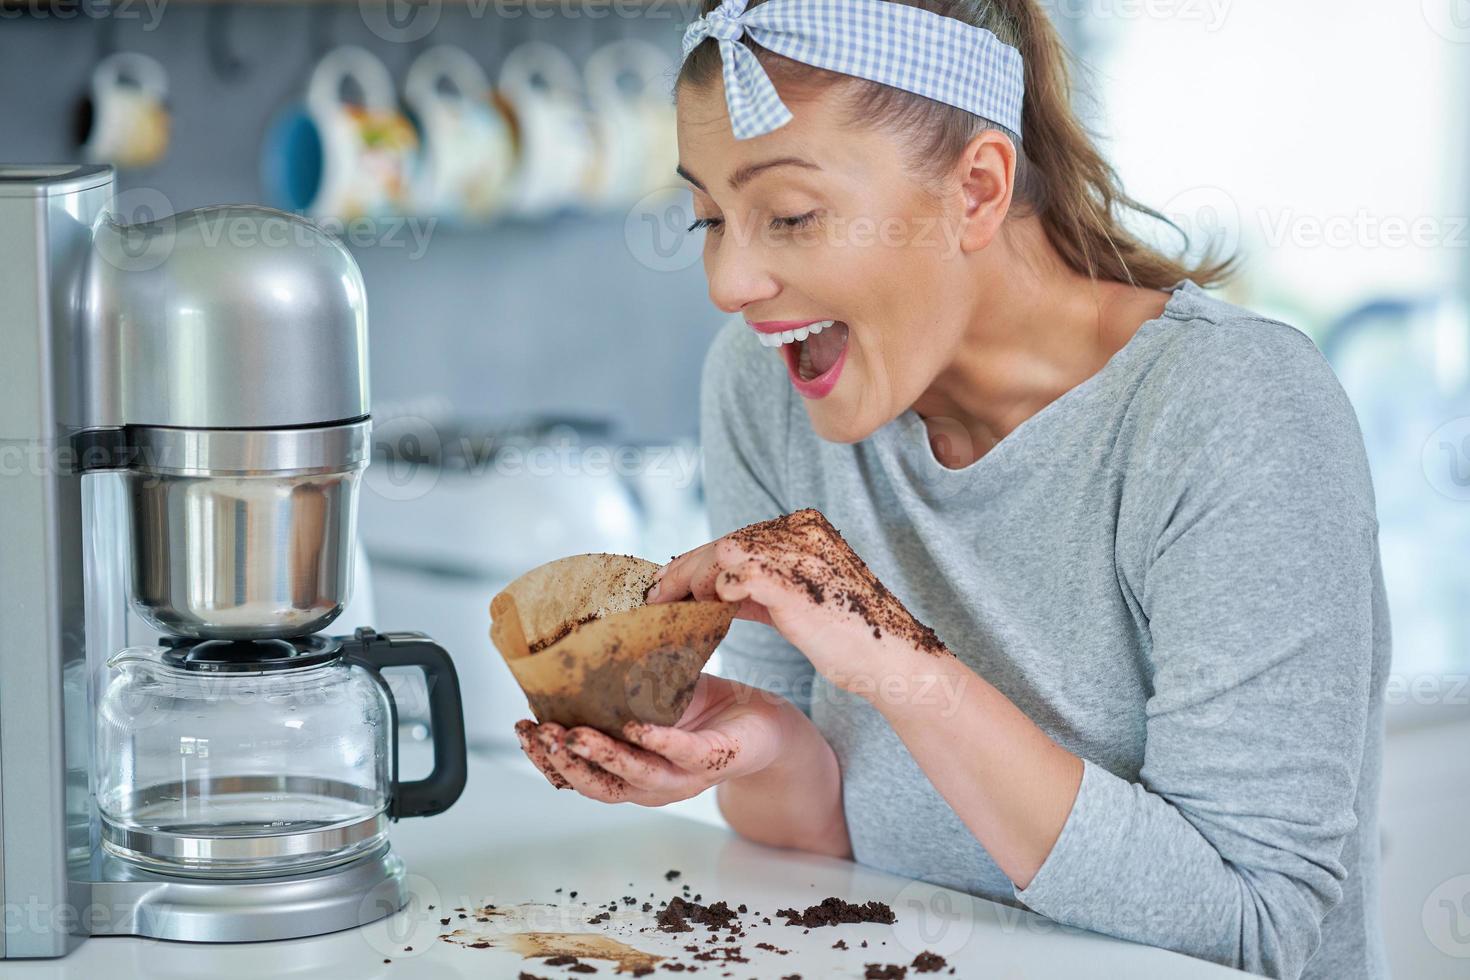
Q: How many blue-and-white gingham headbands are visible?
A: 1